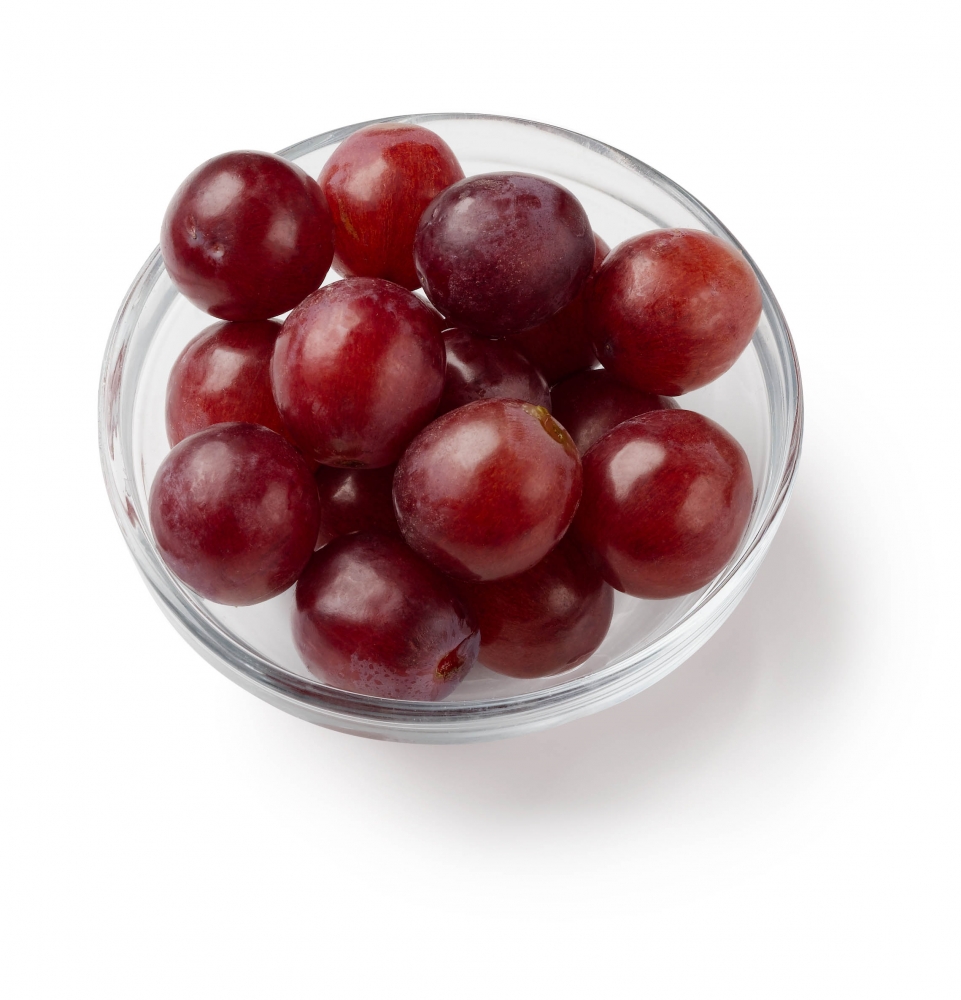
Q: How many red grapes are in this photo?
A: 15